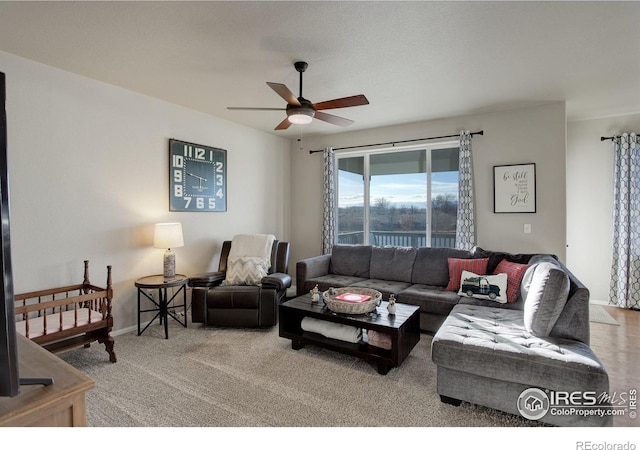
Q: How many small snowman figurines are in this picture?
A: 2